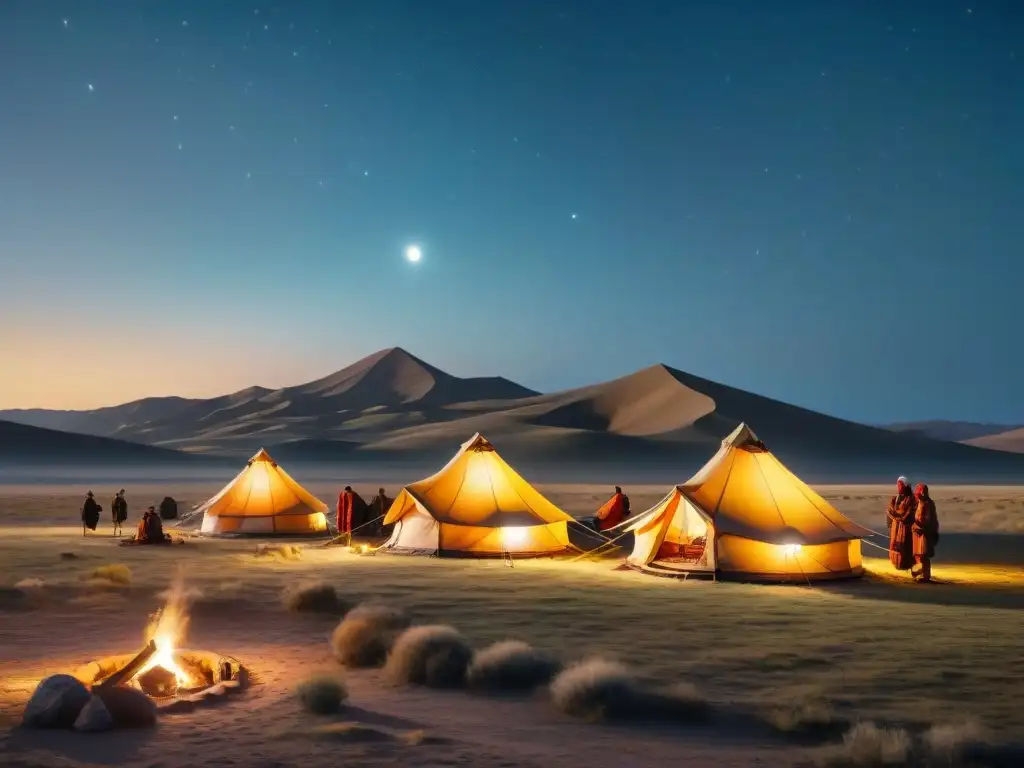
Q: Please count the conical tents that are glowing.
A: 3